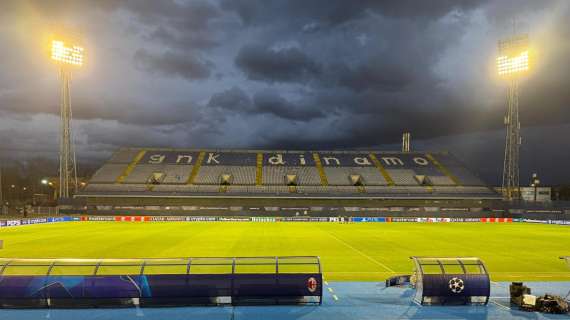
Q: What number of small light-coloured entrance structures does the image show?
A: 5